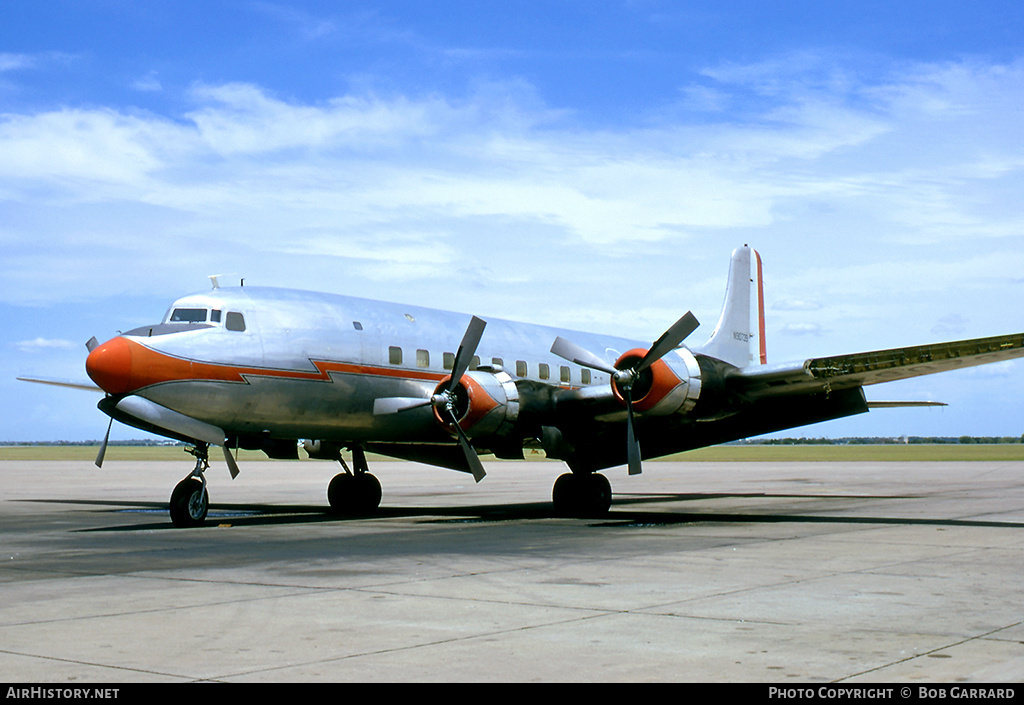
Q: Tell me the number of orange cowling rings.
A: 2